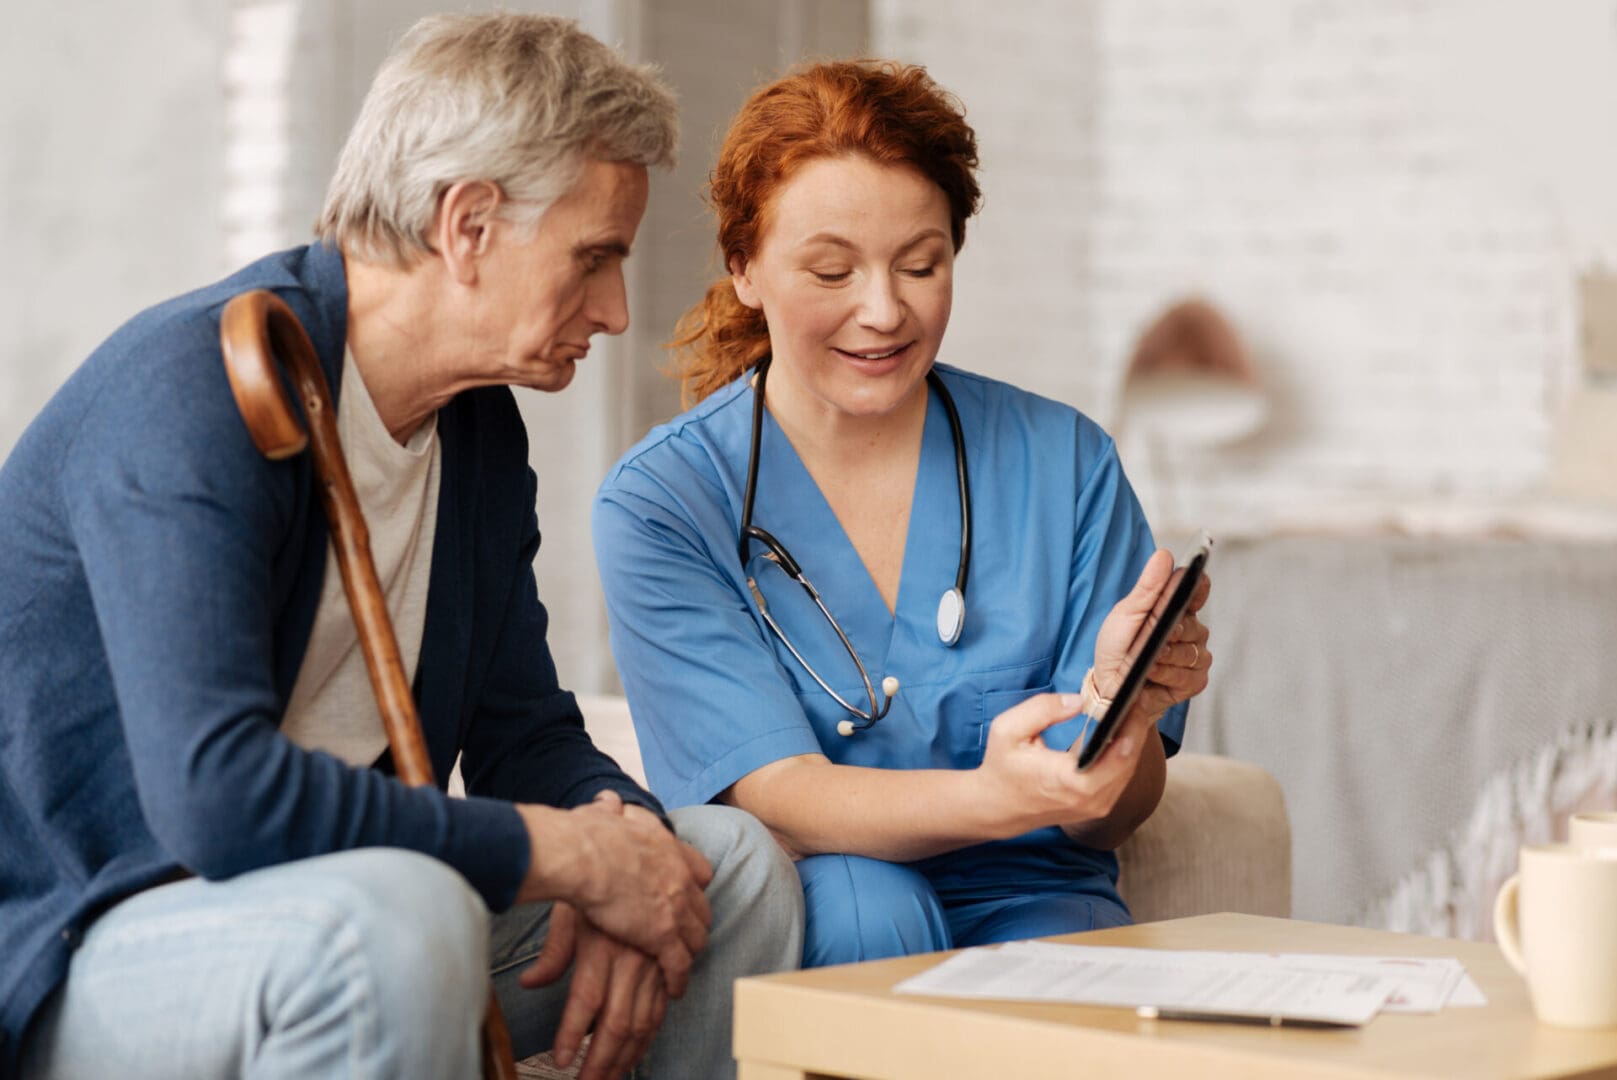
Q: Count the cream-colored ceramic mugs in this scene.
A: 2